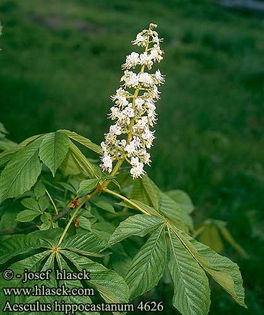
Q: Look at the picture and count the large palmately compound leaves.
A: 3